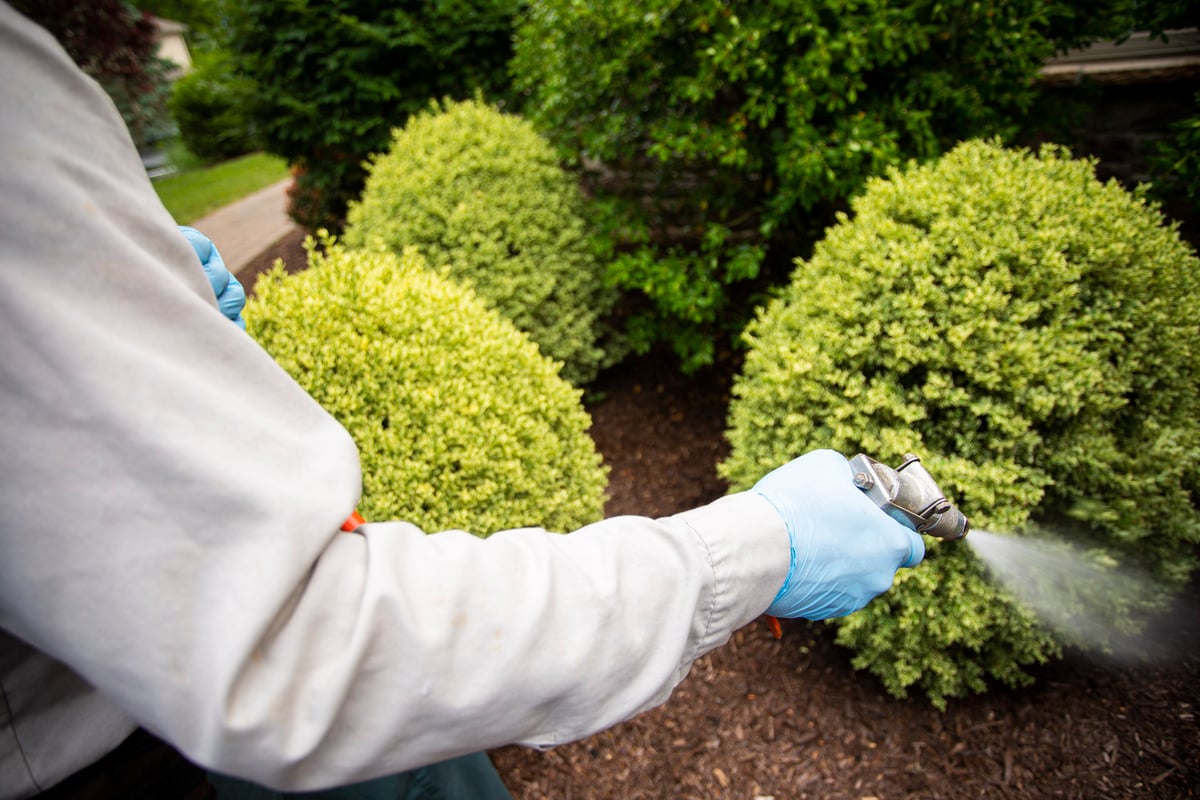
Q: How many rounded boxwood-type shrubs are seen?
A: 3